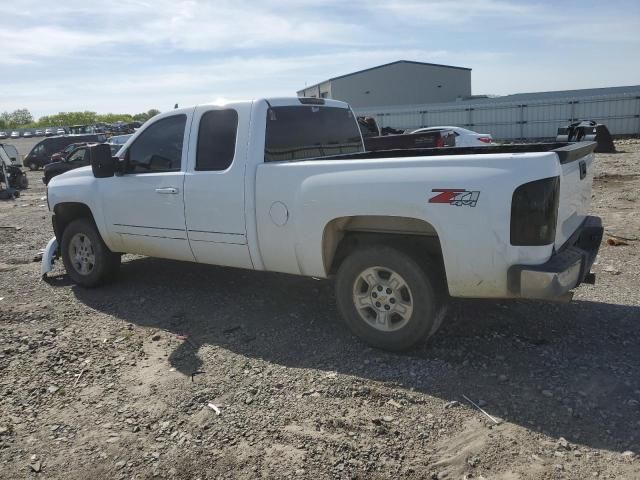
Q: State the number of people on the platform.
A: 0